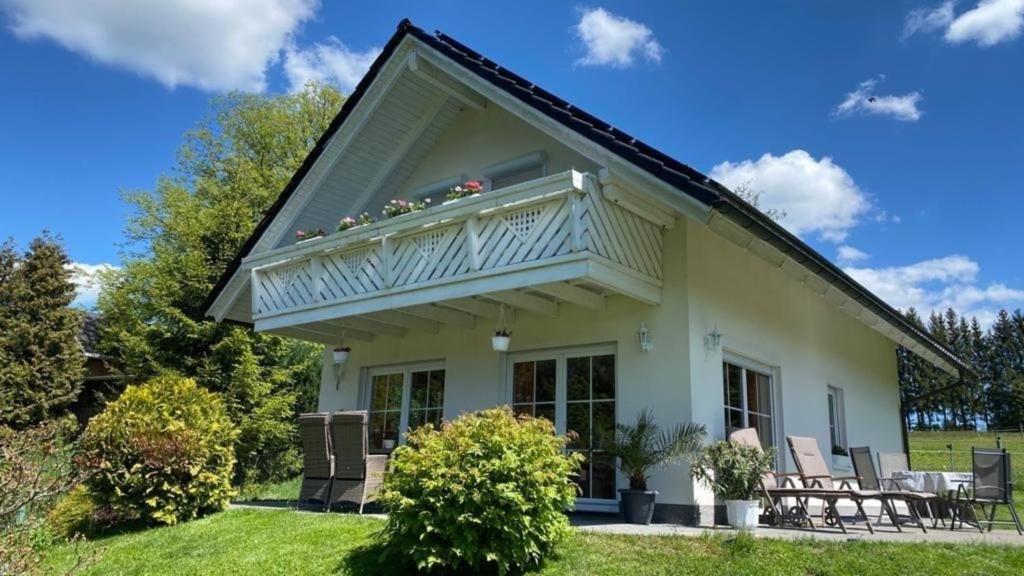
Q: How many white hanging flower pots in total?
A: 2